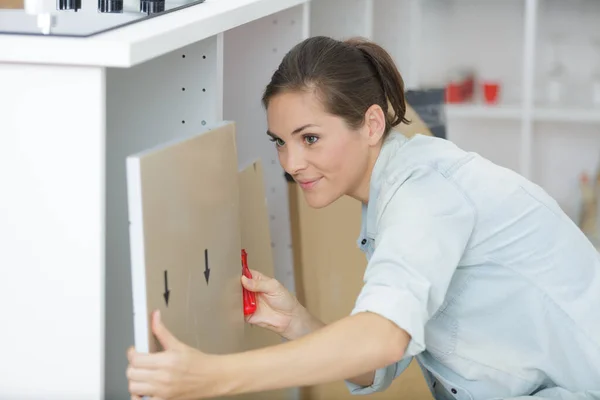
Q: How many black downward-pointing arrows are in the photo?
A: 2